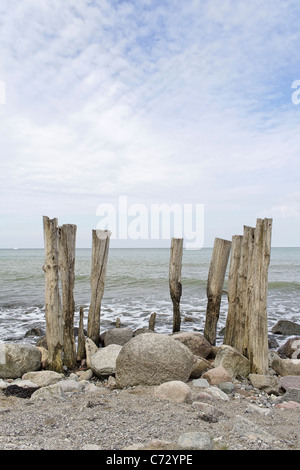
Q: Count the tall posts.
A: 8